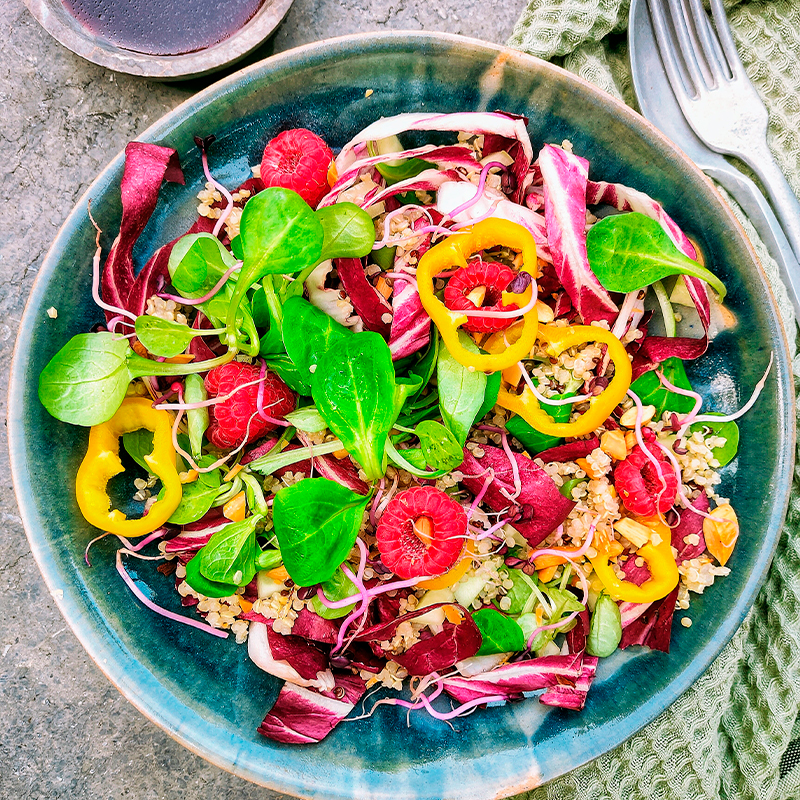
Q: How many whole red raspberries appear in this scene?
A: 5